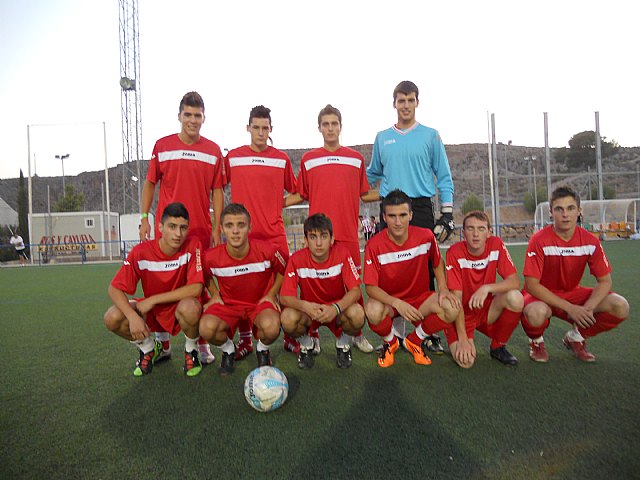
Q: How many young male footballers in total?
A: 10